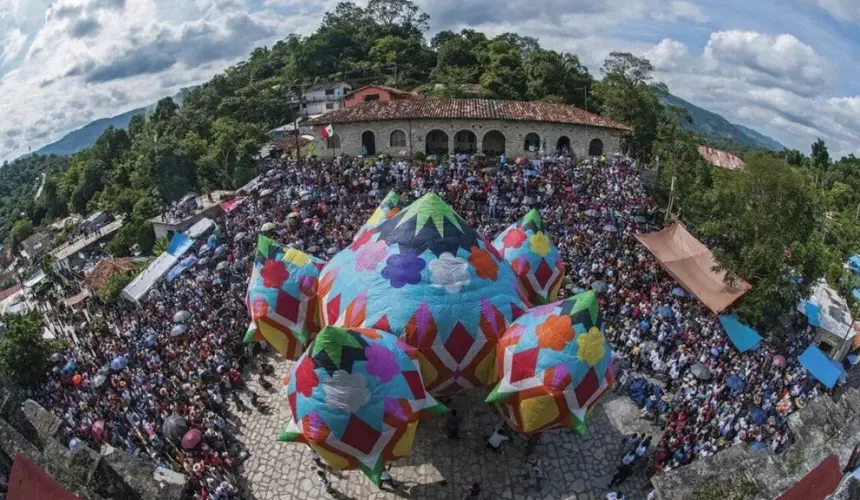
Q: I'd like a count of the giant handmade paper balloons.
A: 6